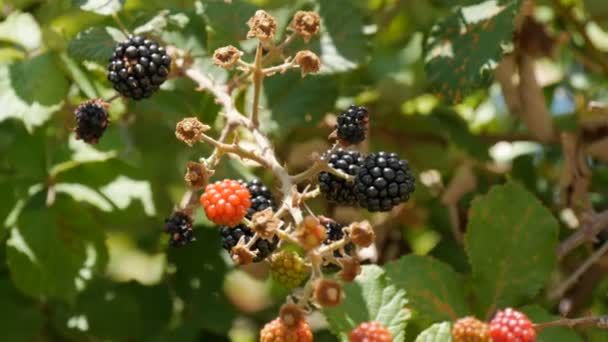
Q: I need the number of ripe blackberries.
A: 9